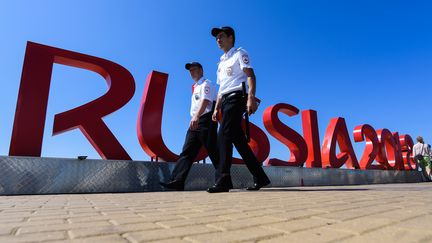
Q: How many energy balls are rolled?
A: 0